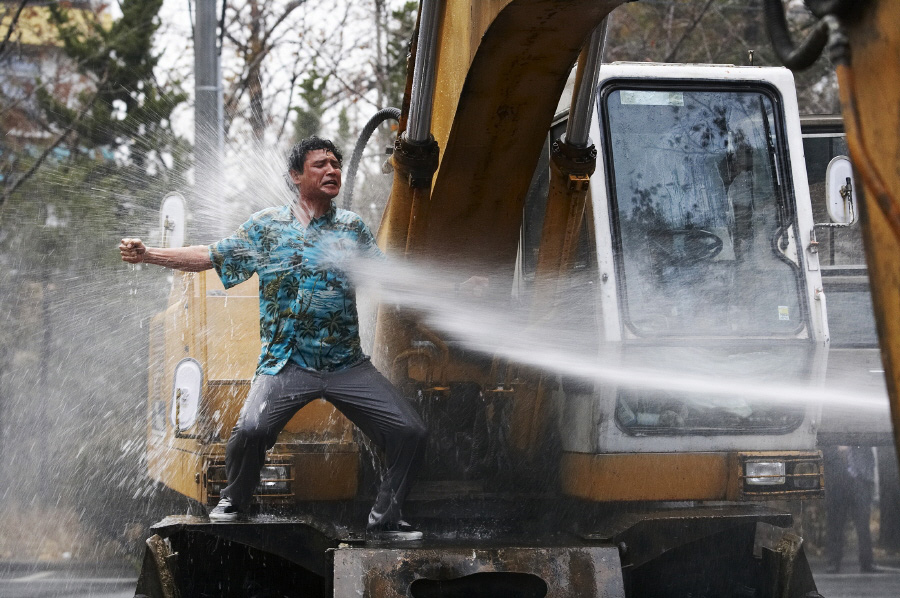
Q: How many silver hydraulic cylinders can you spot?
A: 2